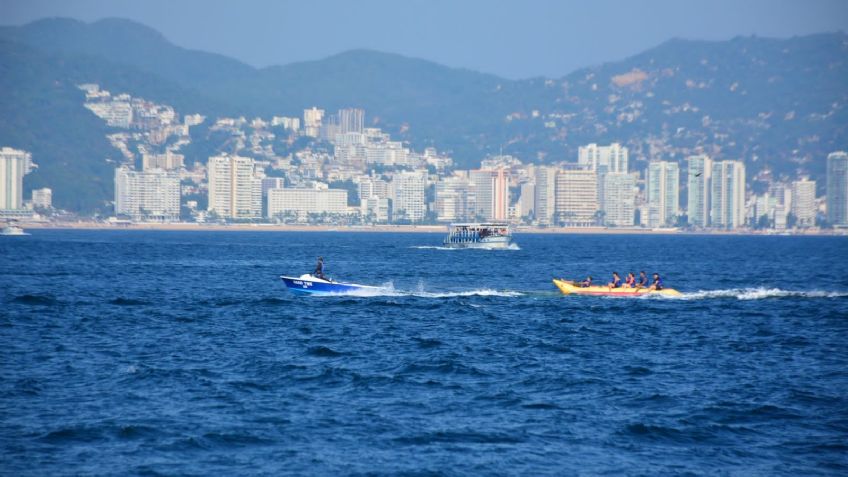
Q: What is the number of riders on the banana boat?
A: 5